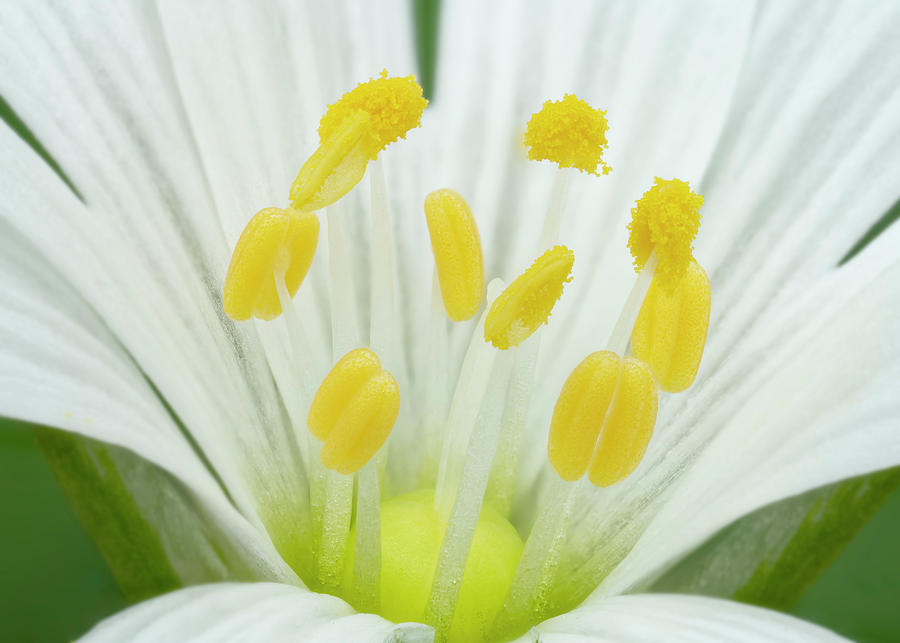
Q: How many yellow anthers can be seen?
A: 10